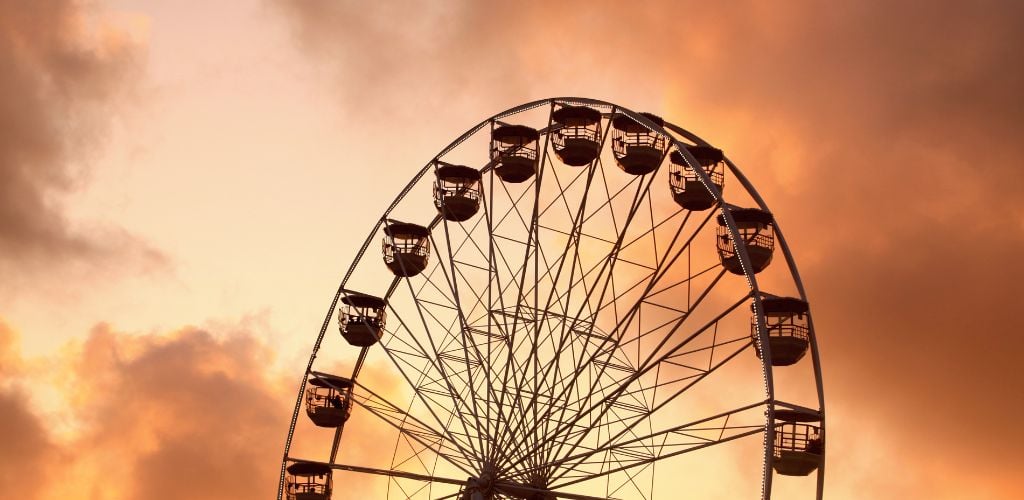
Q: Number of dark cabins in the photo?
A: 12